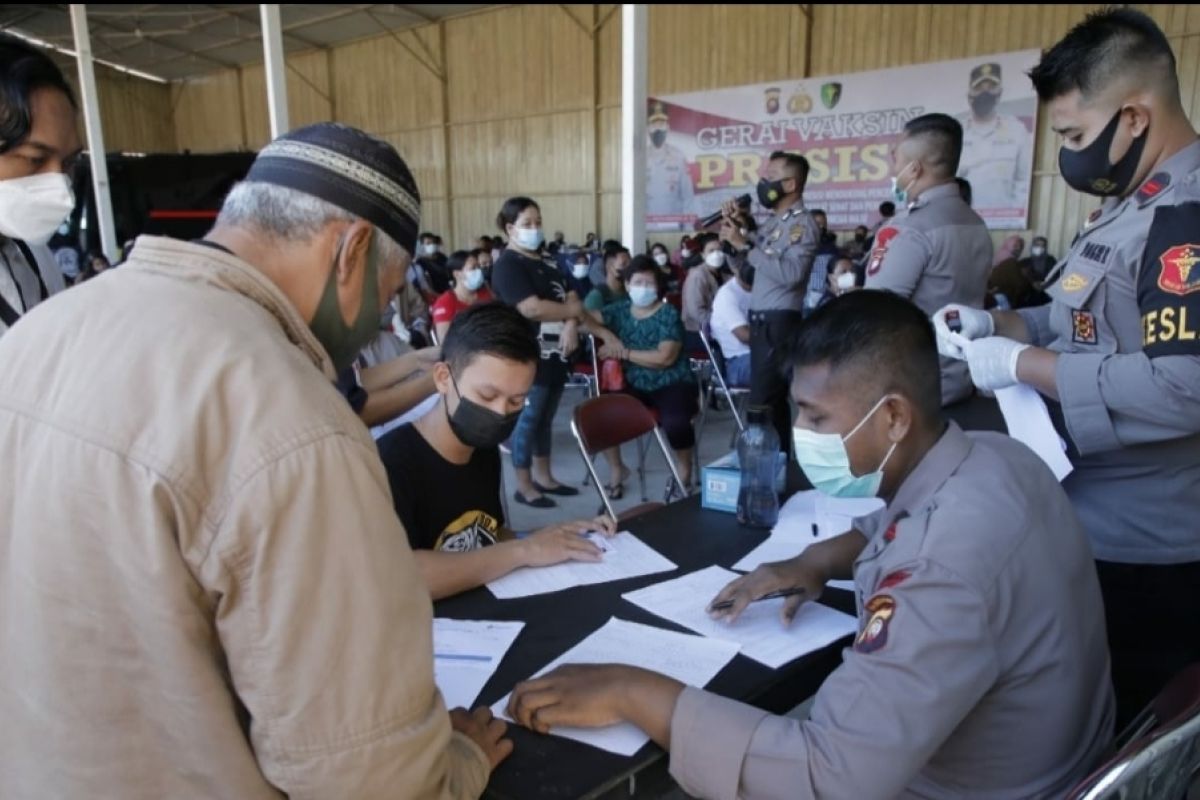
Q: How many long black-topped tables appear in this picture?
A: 1